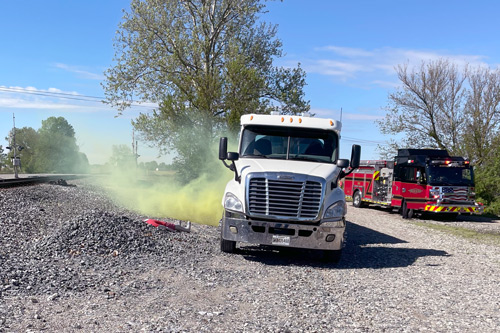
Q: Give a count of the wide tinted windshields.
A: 2